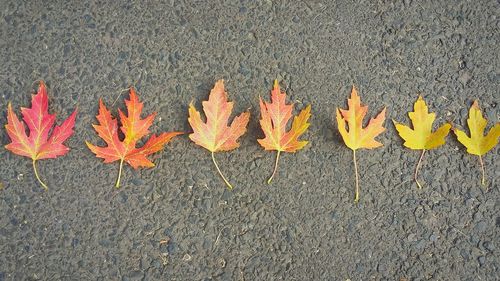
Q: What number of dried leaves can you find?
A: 7